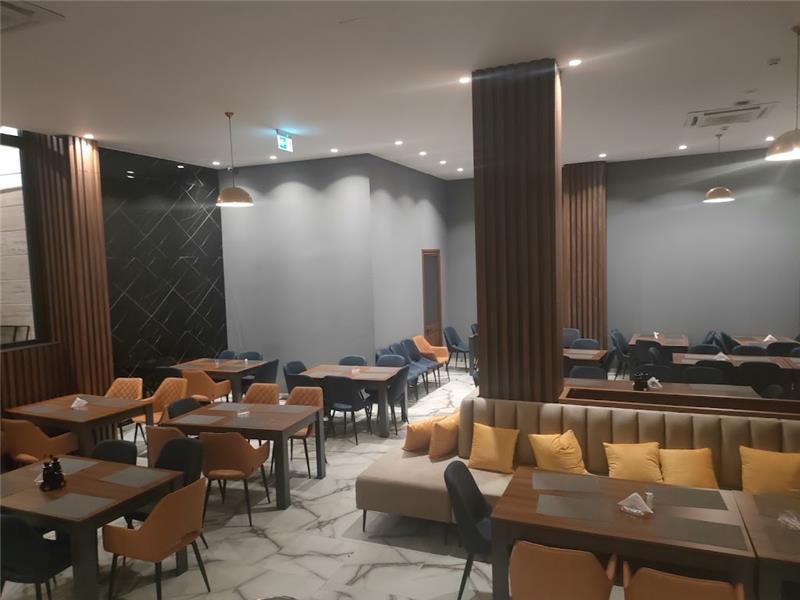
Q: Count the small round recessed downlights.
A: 13